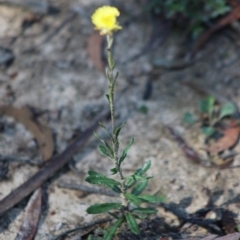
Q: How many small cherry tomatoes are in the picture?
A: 0